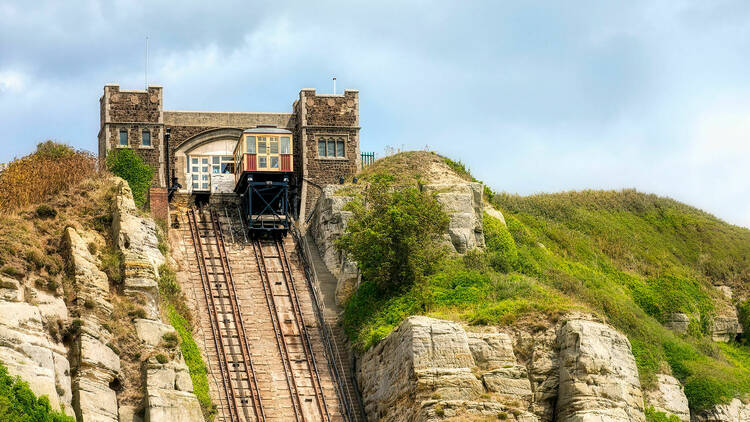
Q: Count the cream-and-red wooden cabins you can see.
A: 1